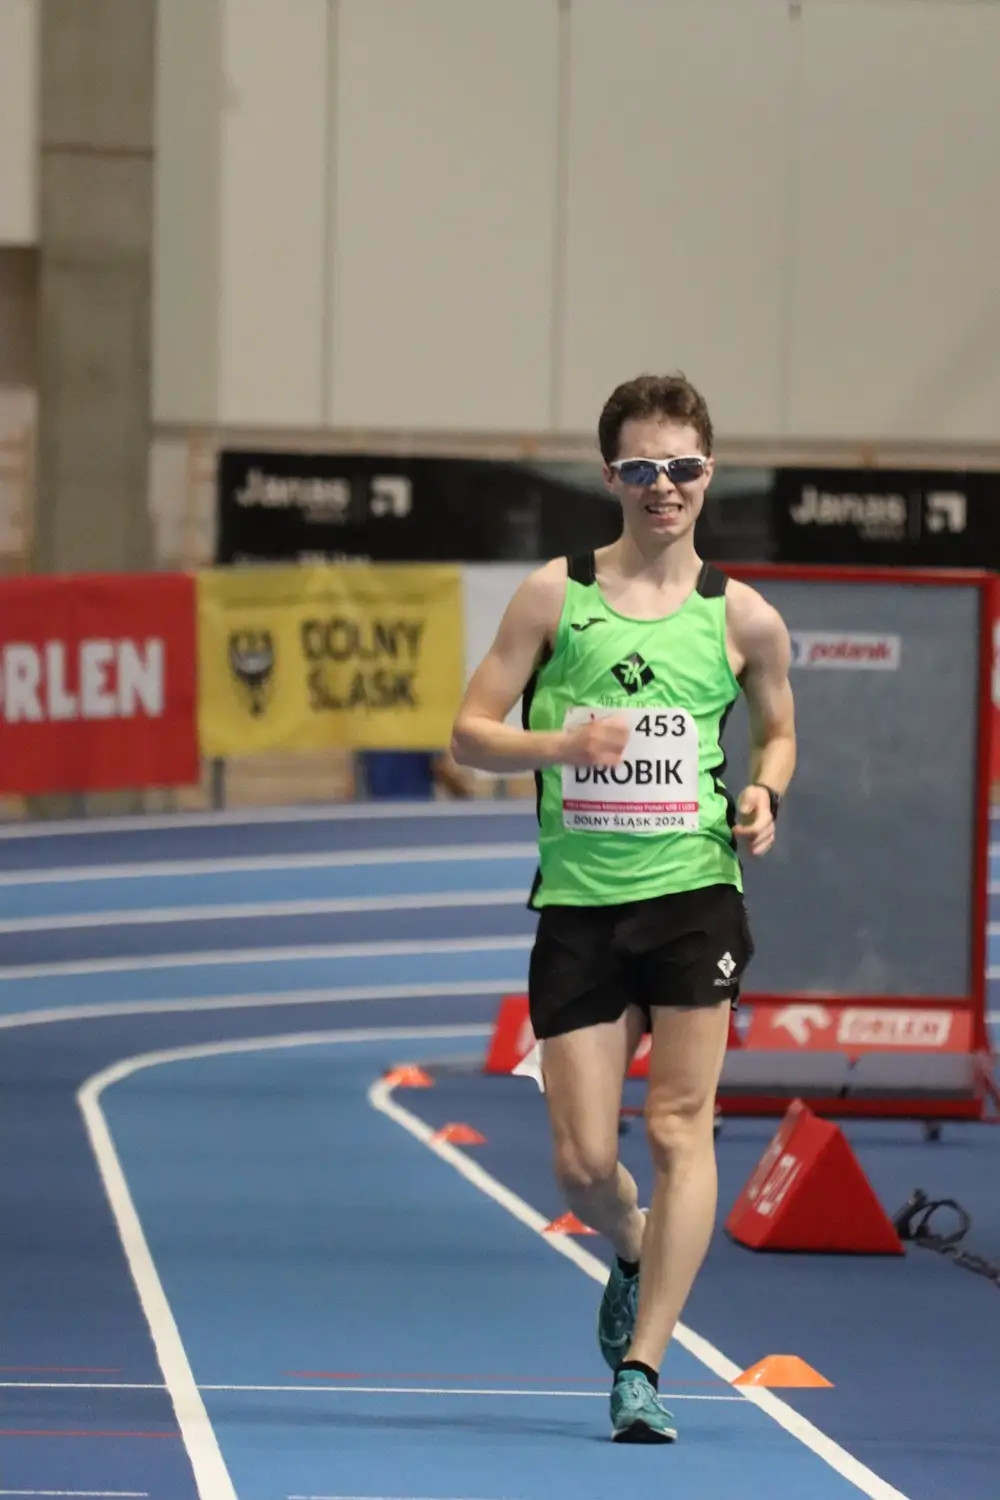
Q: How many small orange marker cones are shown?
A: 4